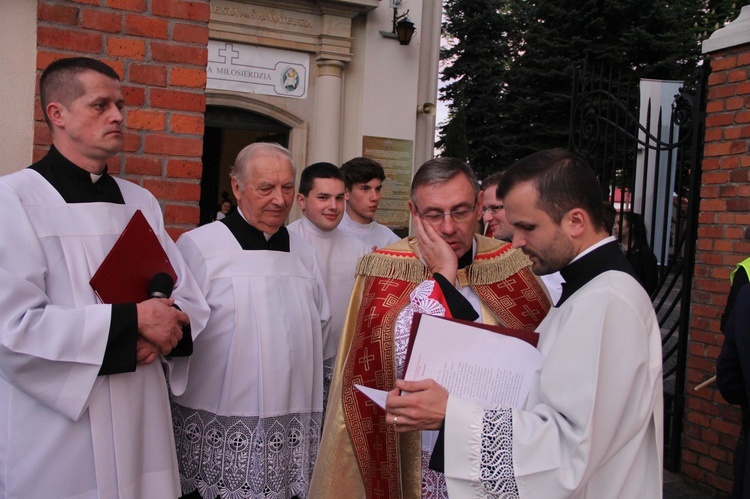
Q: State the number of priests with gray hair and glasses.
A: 1